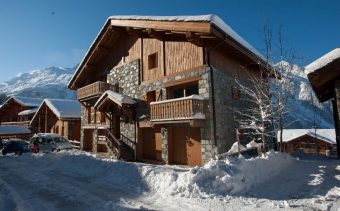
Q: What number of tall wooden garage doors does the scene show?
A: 2